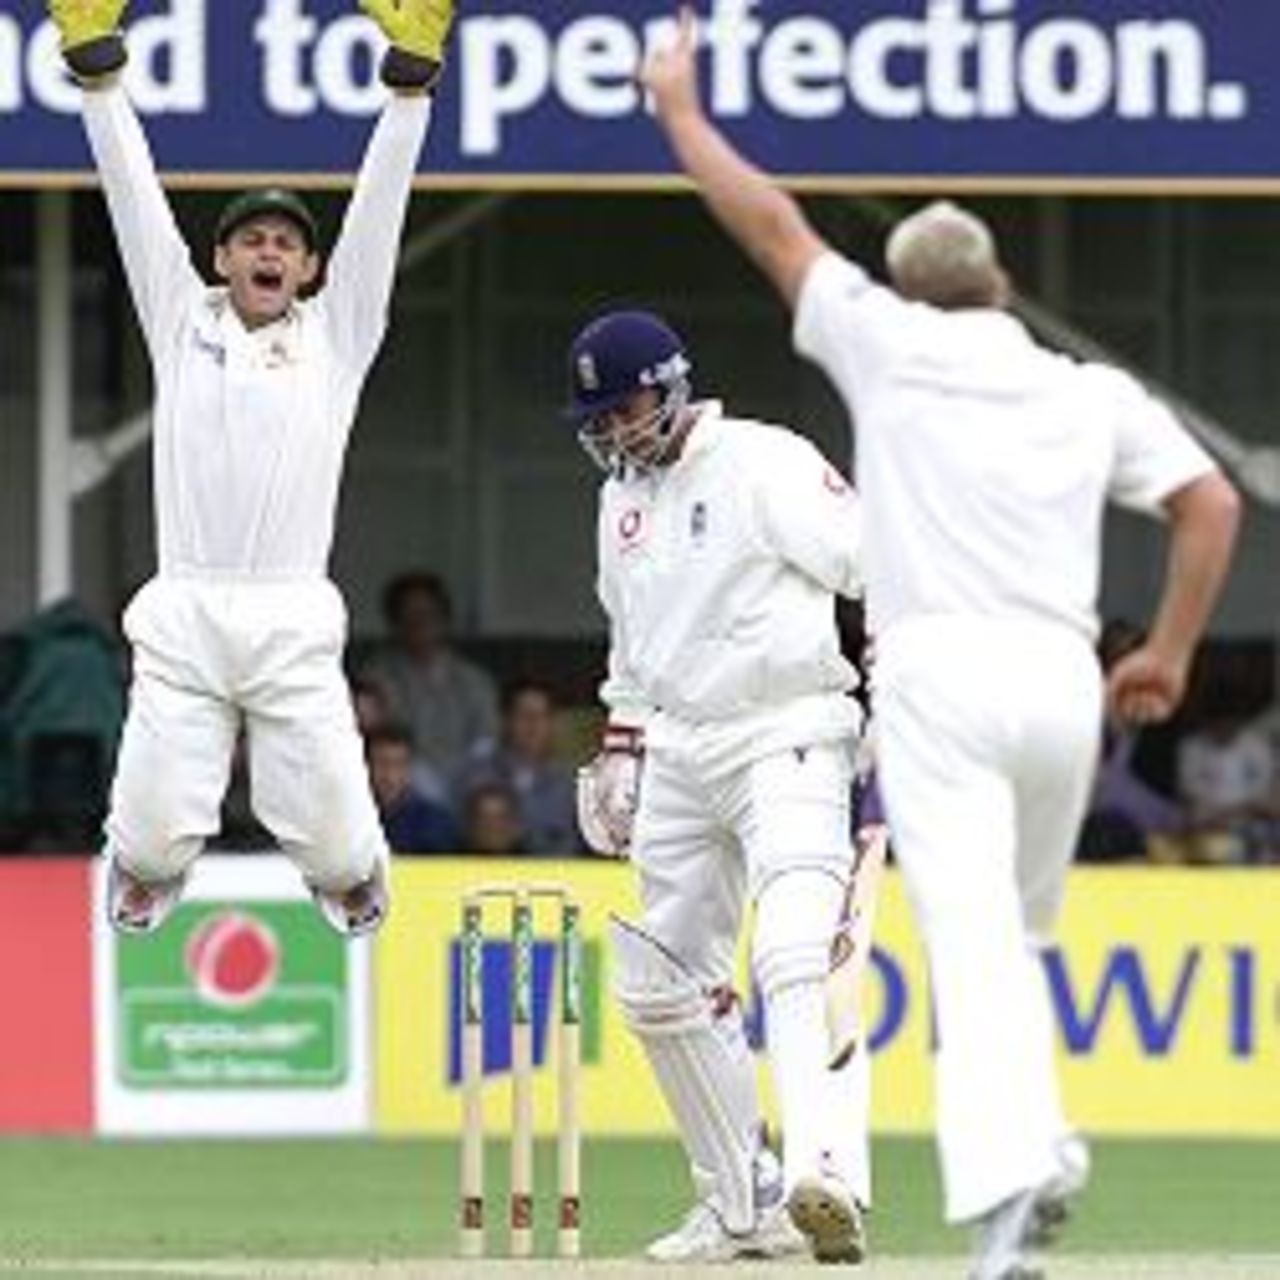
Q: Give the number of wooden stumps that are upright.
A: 3